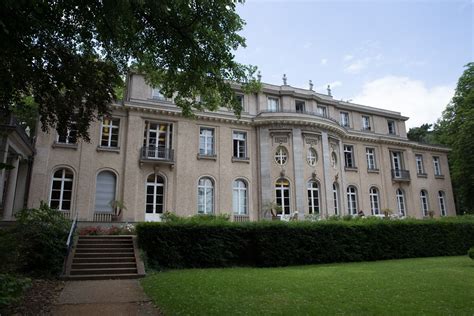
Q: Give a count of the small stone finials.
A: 4